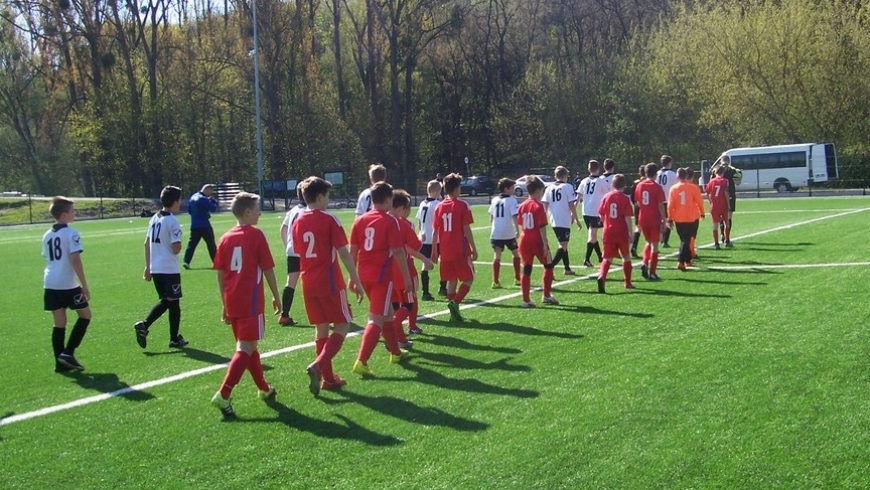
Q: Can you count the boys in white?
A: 10